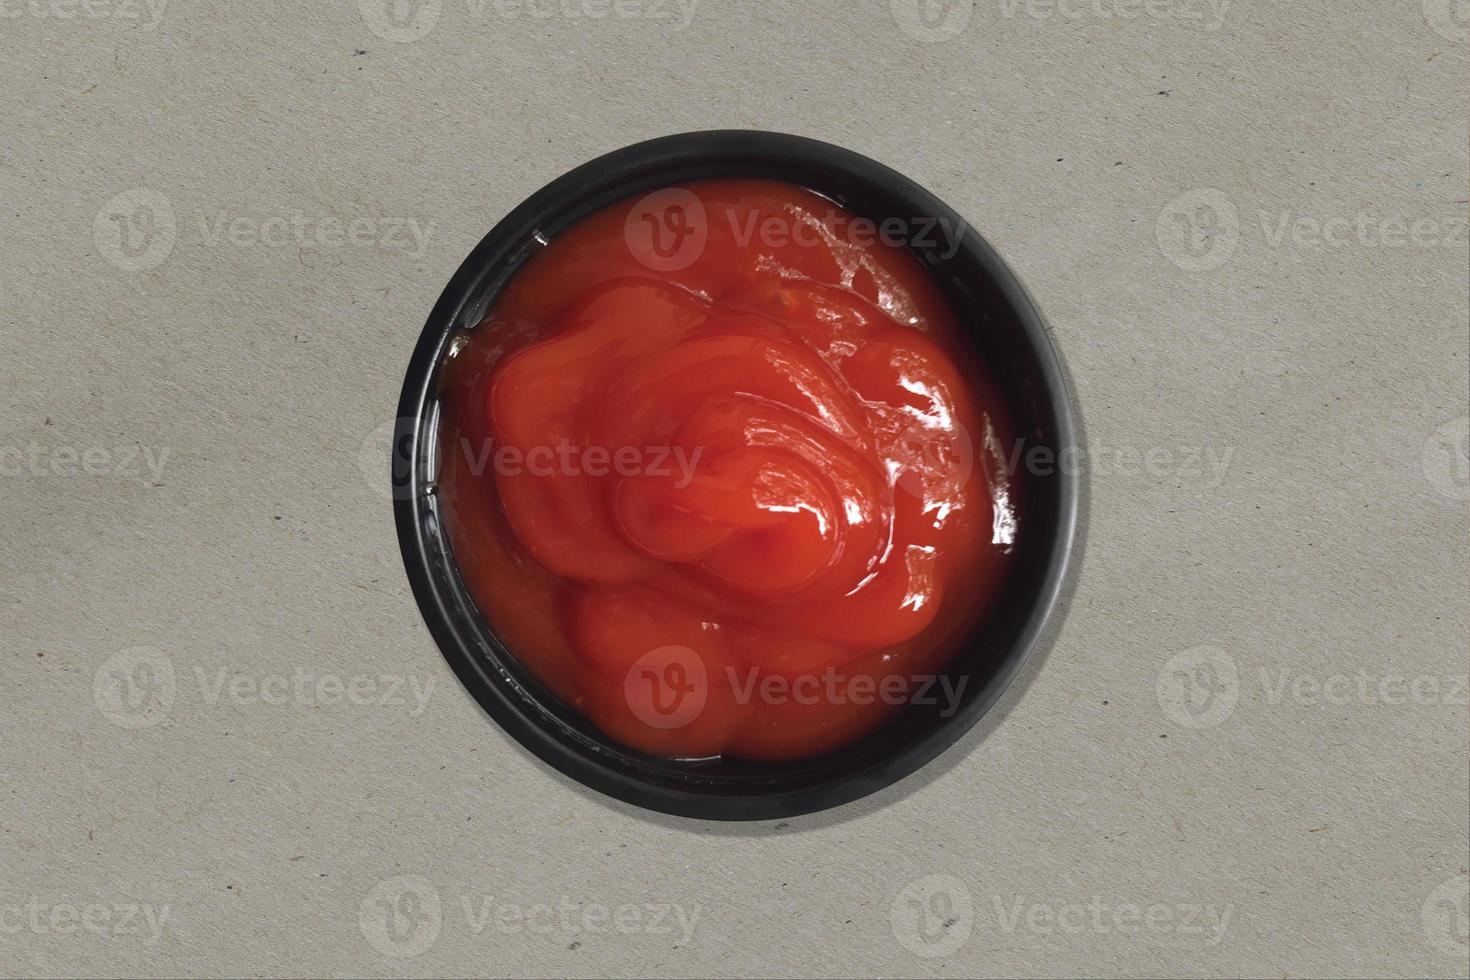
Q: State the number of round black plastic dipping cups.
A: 1